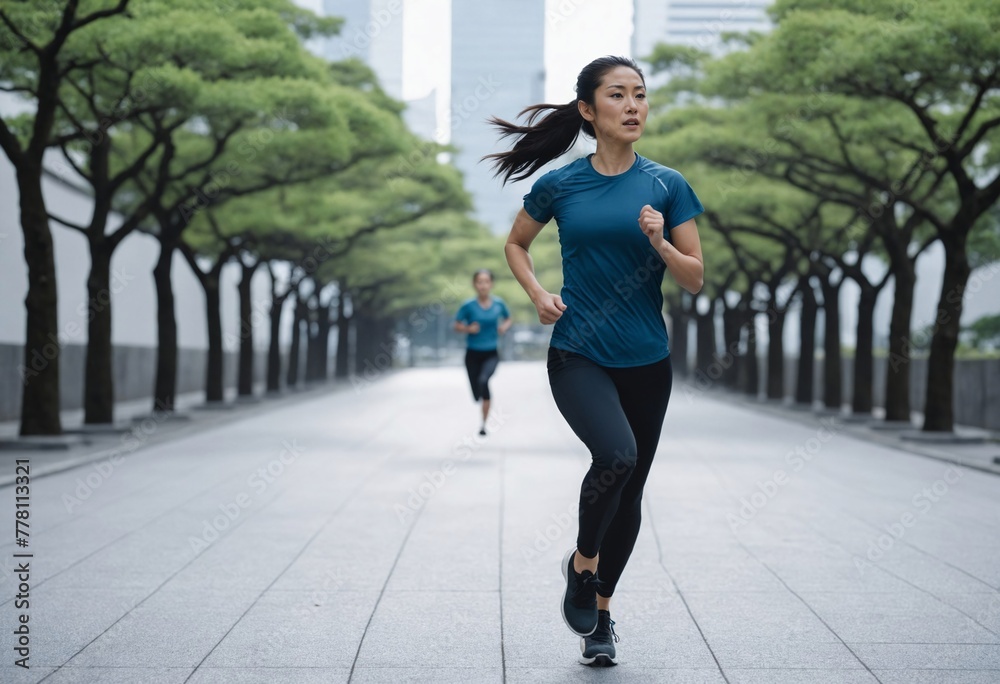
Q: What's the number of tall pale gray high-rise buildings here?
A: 3